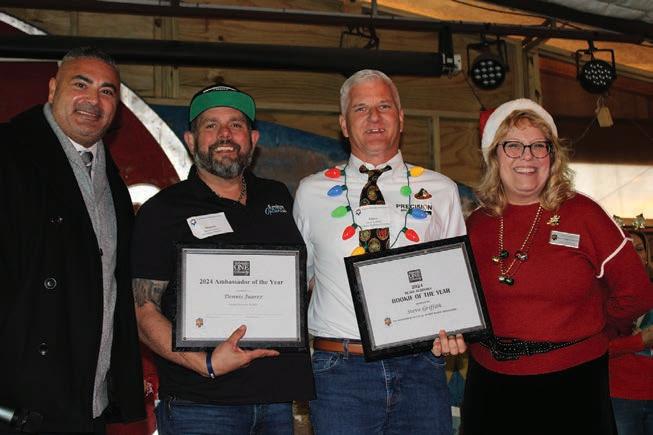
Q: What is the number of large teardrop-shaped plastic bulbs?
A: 9